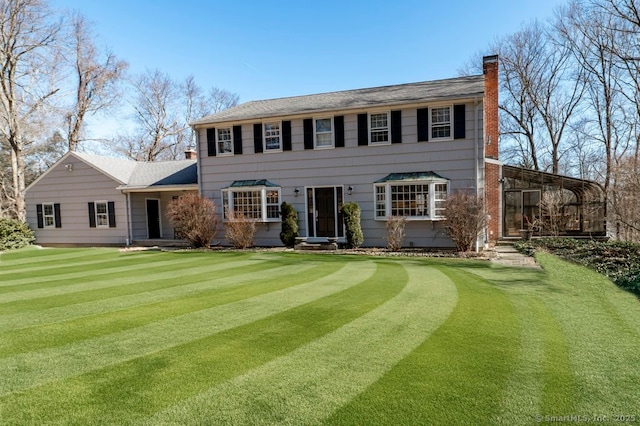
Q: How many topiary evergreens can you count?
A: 2